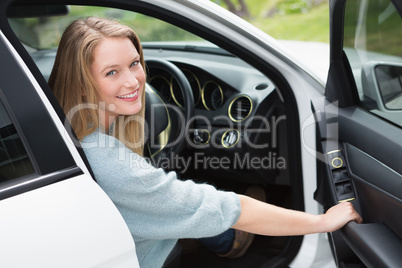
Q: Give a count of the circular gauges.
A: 3